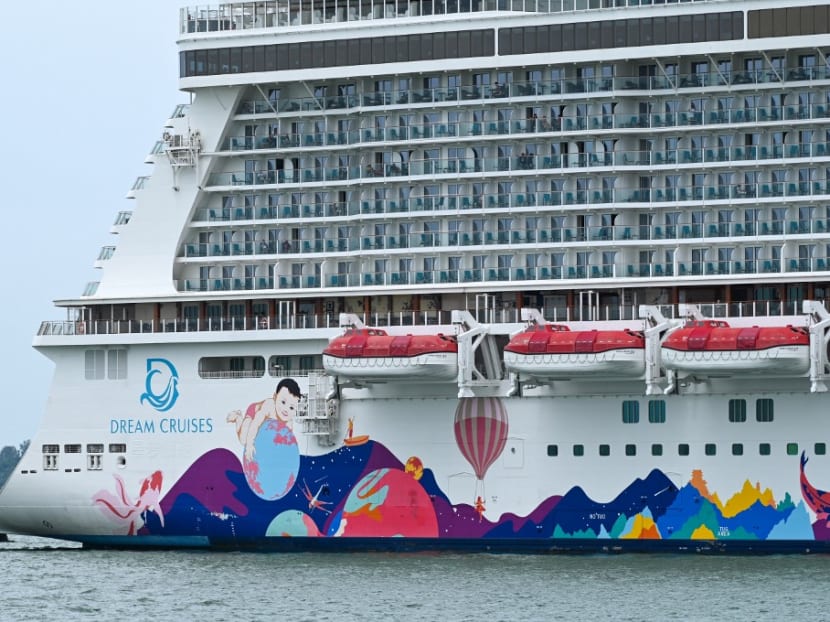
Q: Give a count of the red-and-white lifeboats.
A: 3